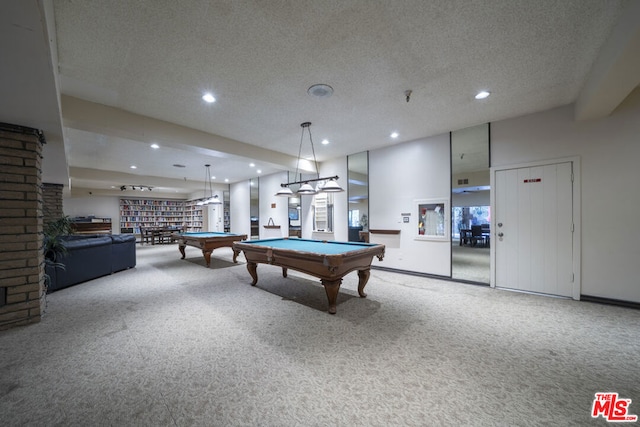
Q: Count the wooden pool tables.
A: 2